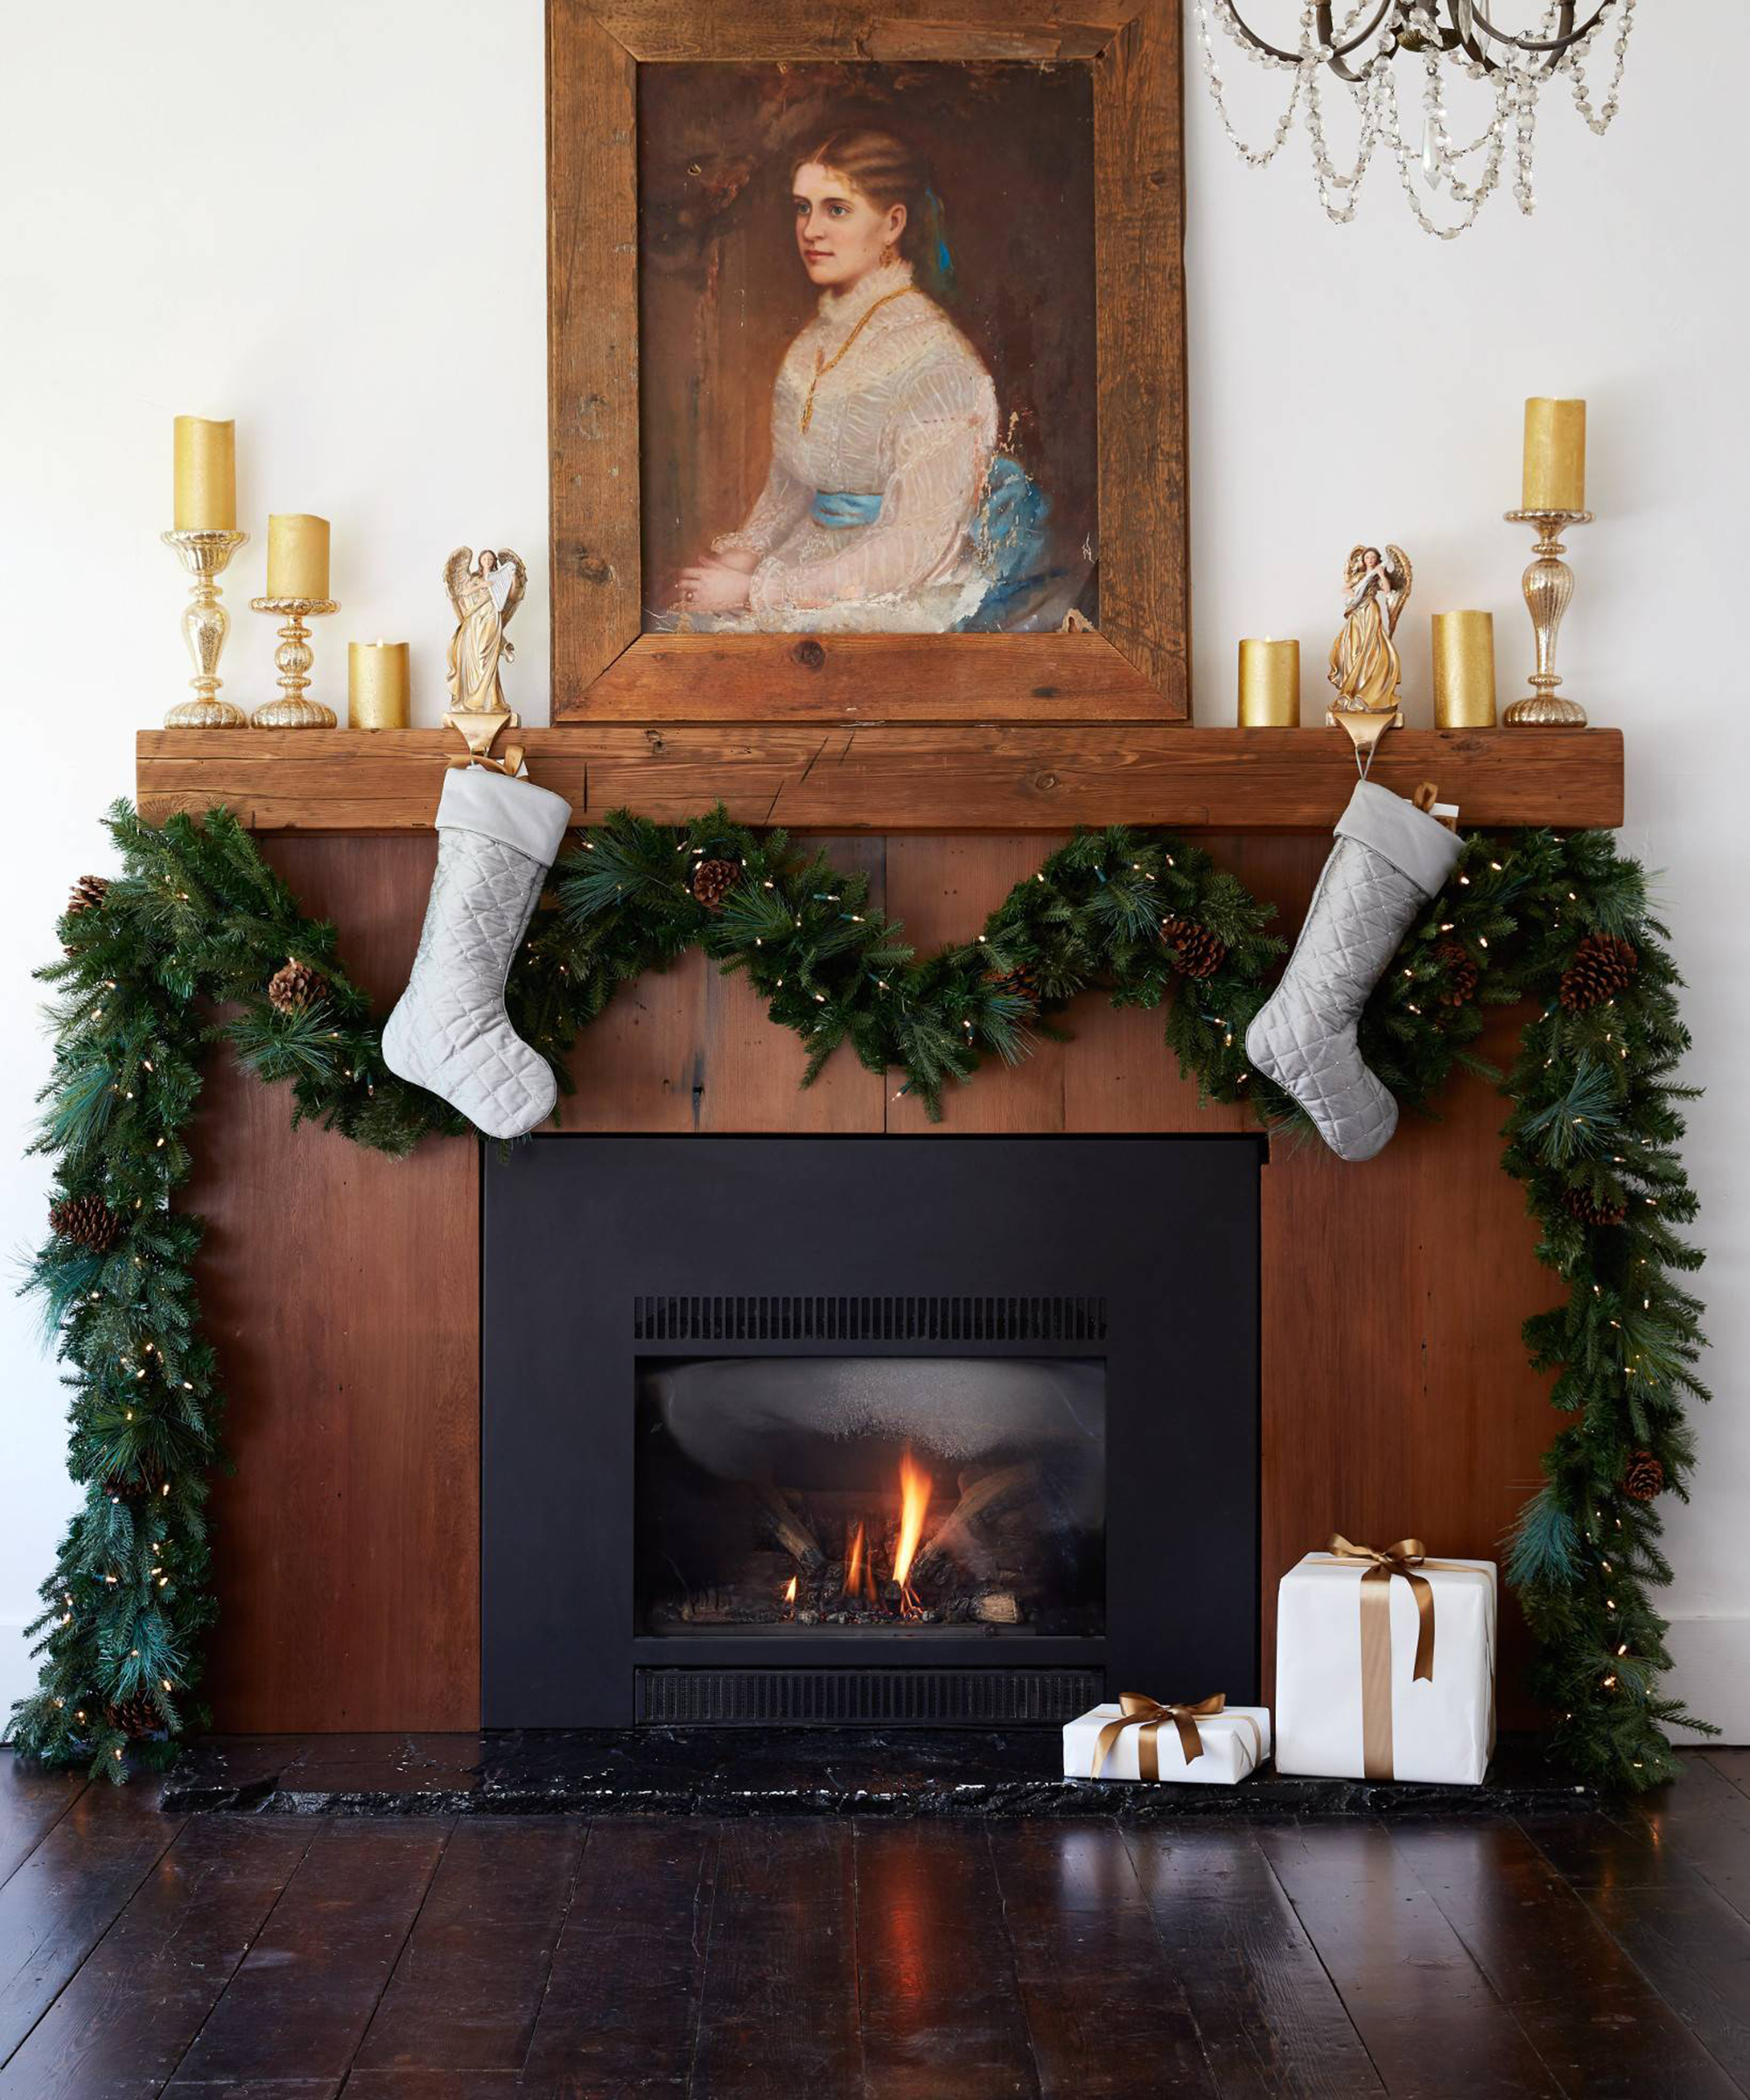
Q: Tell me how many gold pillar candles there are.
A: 6